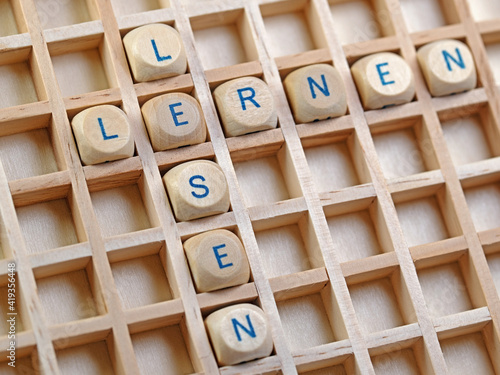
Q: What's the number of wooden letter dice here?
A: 10